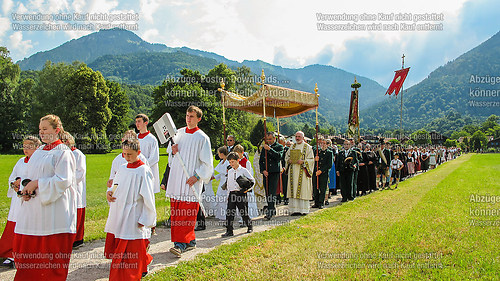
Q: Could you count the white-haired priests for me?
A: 1